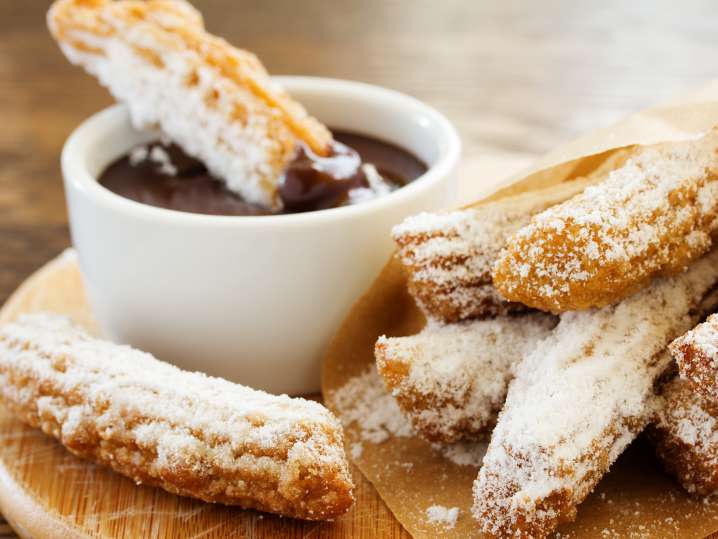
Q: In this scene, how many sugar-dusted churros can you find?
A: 8